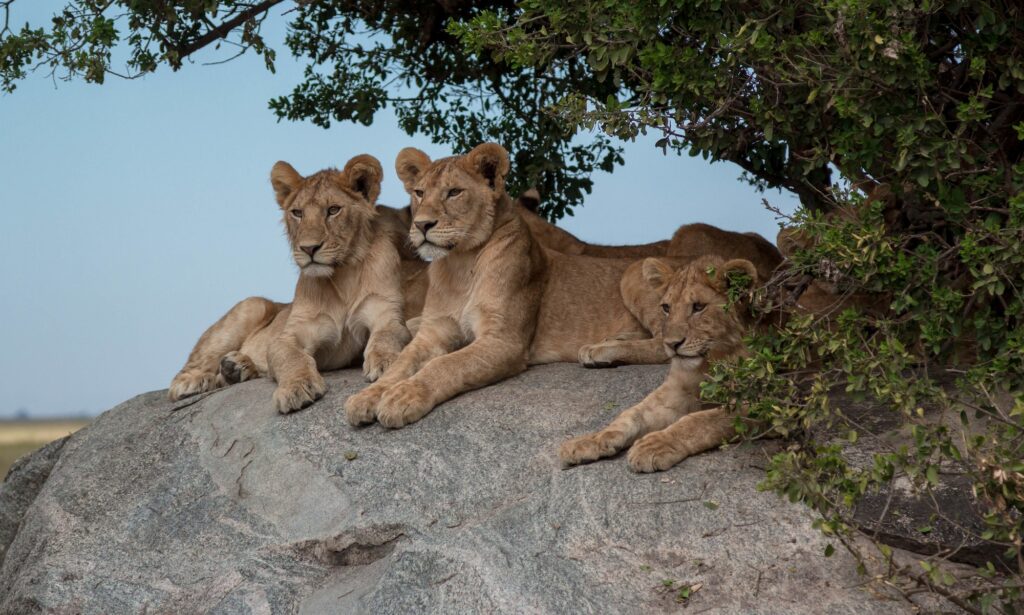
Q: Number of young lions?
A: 3